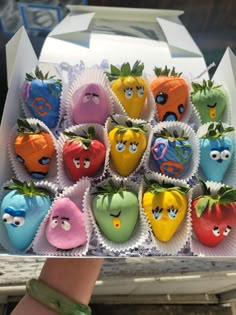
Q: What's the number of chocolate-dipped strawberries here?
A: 15